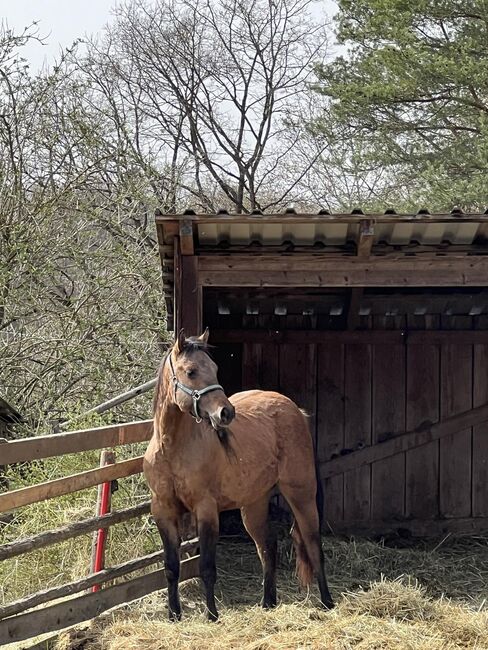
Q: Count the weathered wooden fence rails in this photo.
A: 5